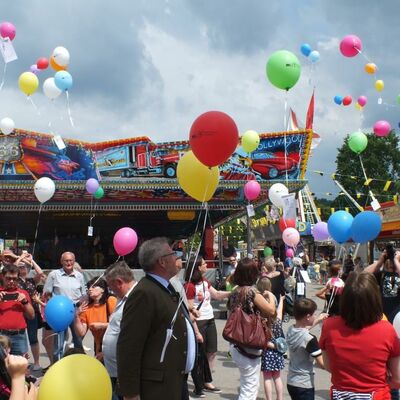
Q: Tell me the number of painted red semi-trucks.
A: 1